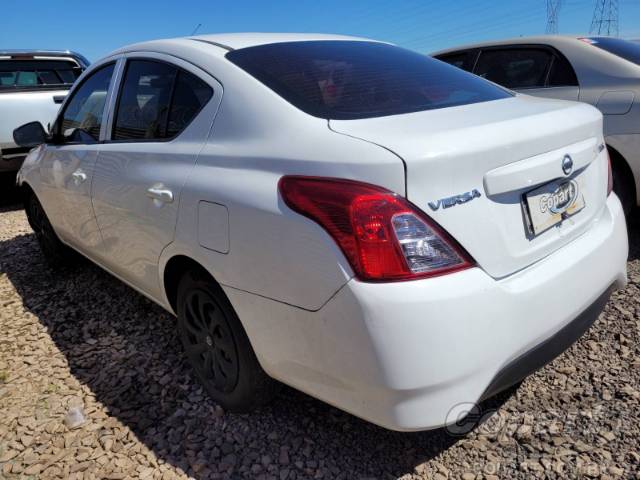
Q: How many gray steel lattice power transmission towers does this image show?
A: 2